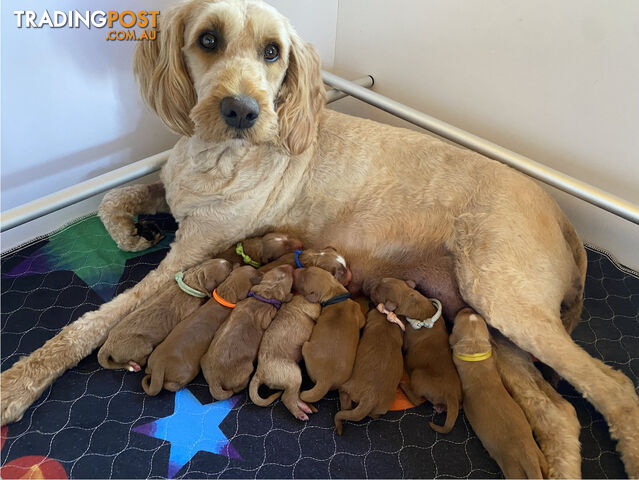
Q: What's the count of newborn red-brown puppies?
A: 10